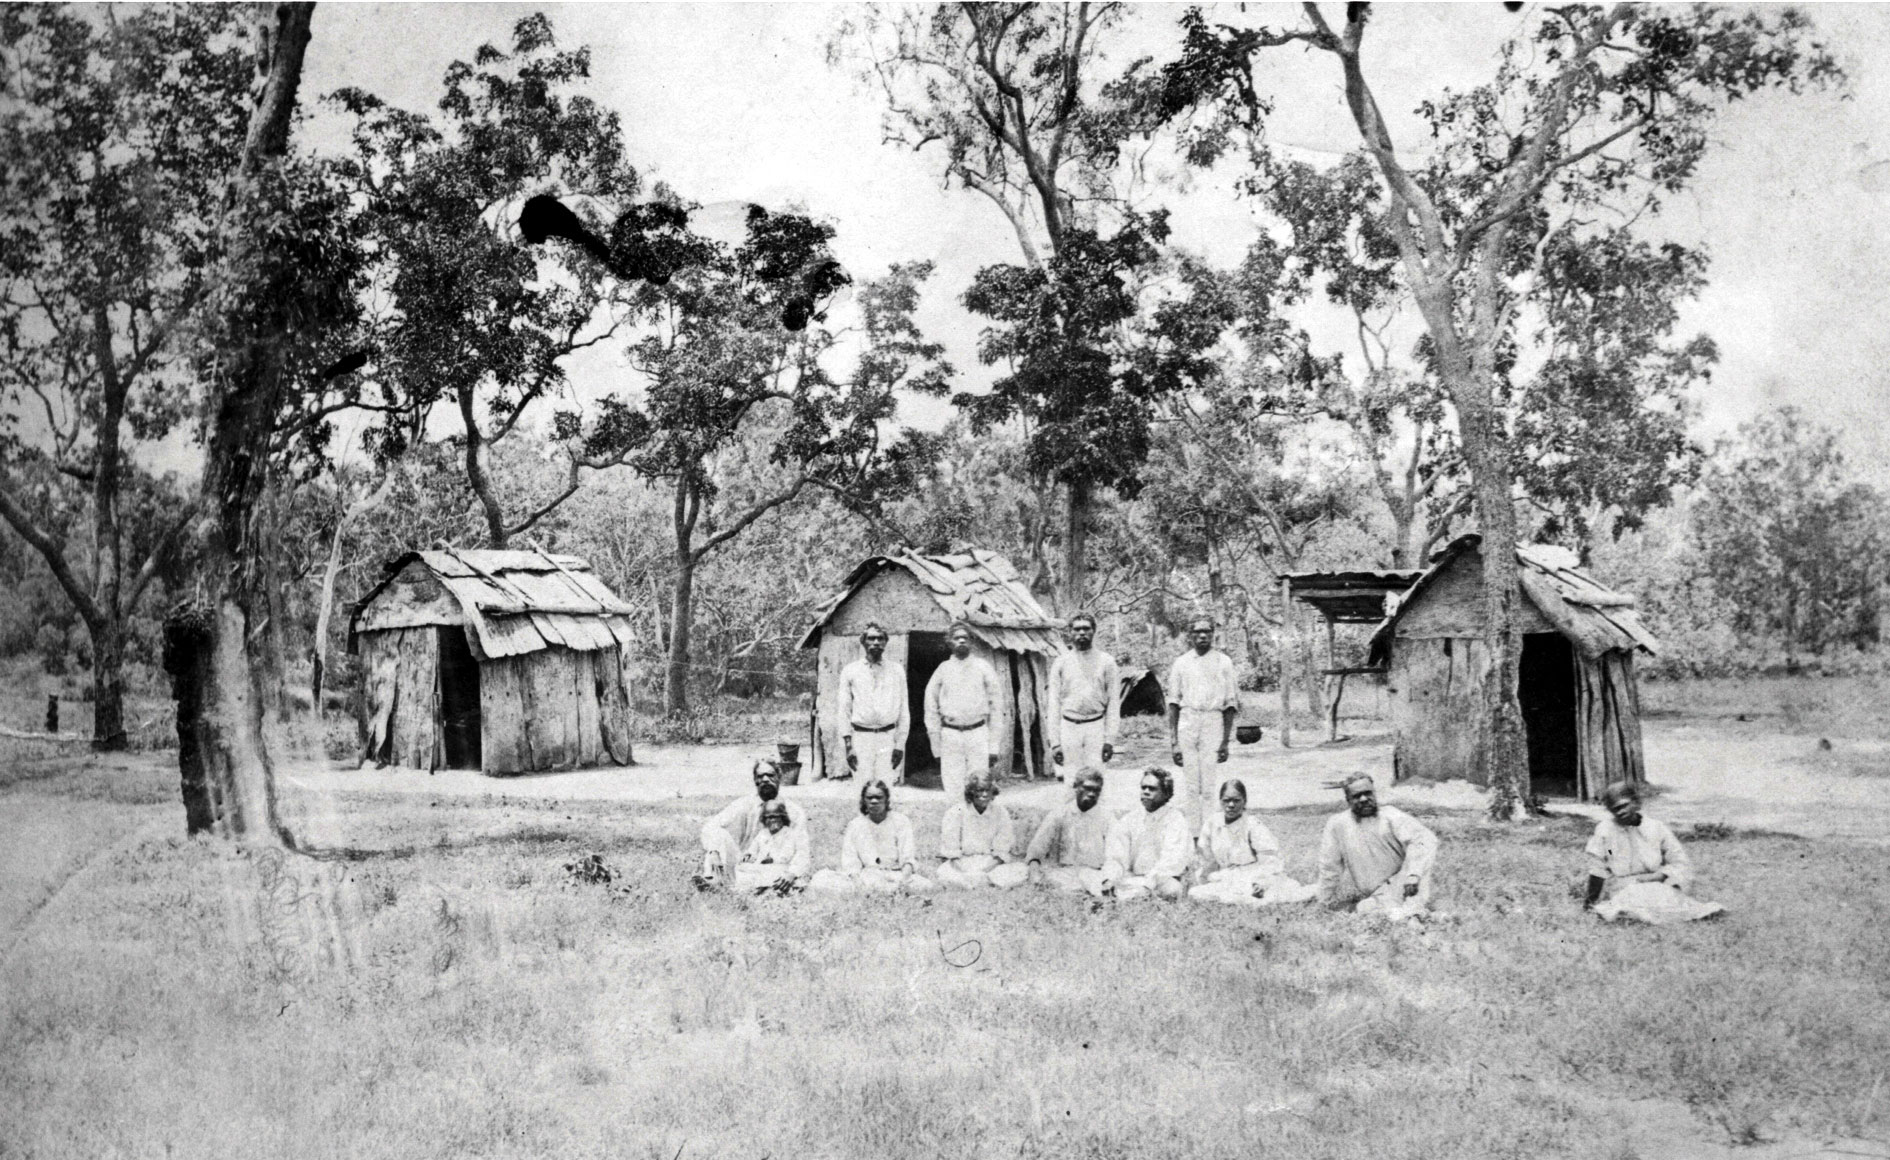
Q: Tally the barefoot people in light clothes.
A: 13